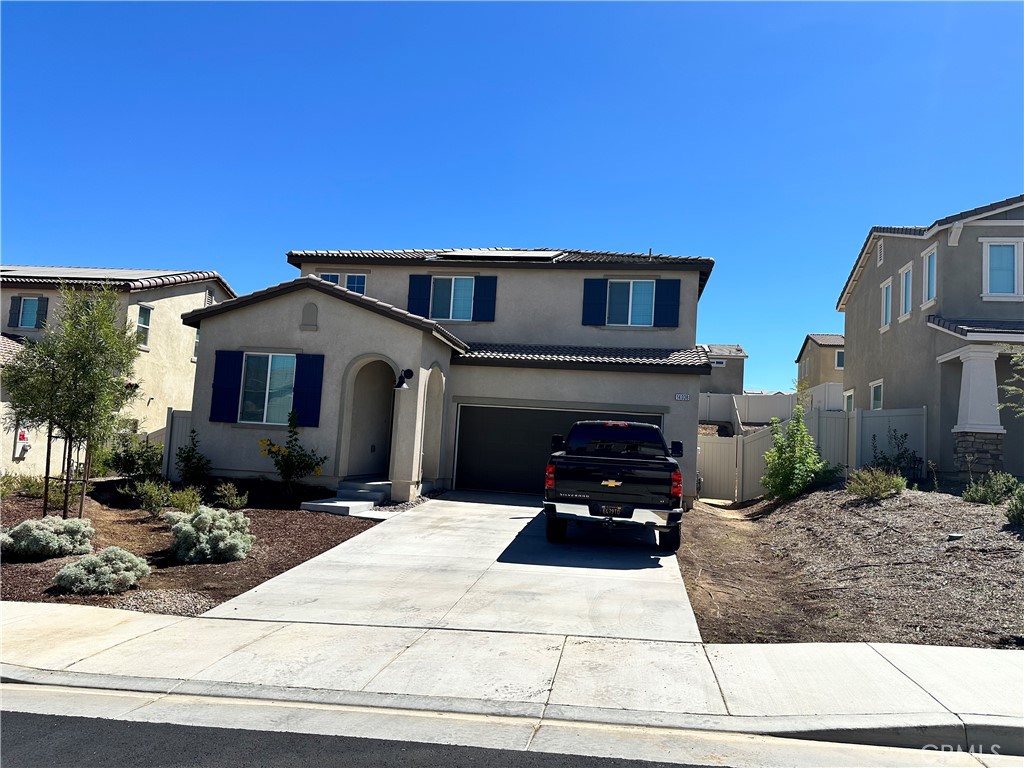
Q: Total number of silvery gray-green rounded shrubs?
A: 3